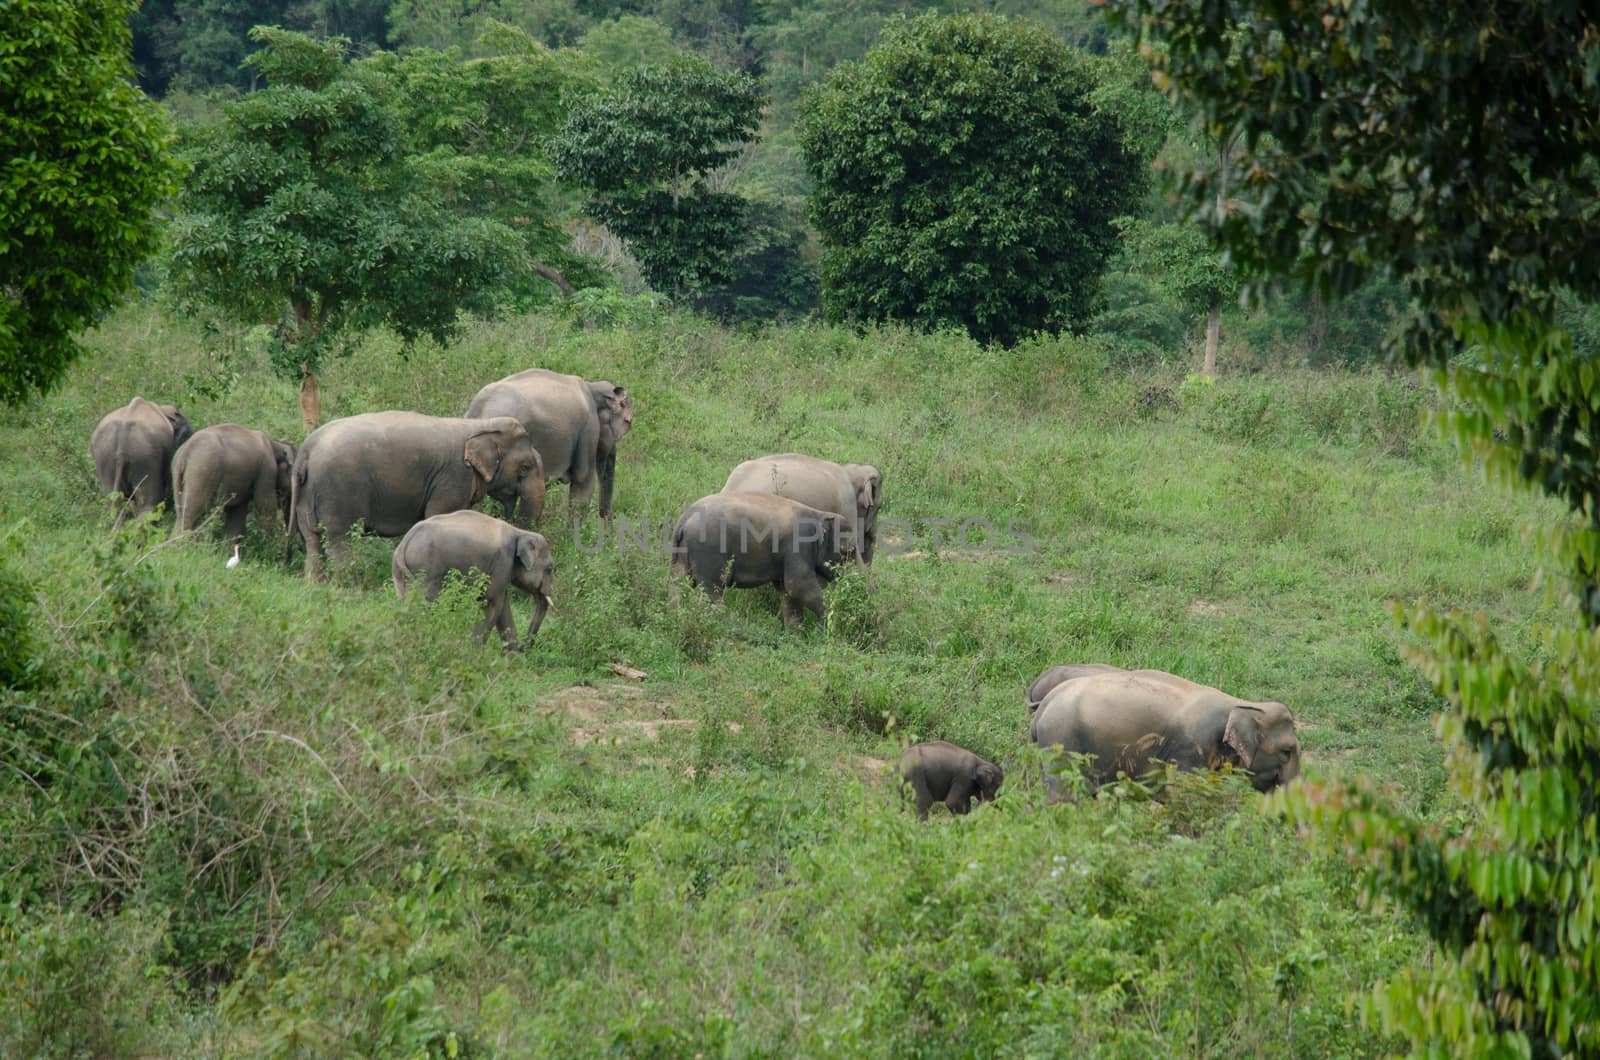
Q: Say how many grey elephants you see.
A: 10